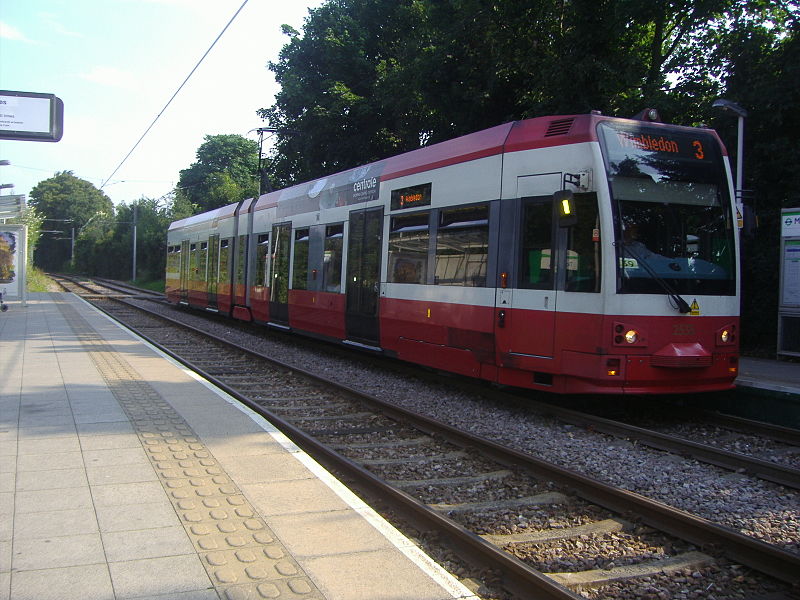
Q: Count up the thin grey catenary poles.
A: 2